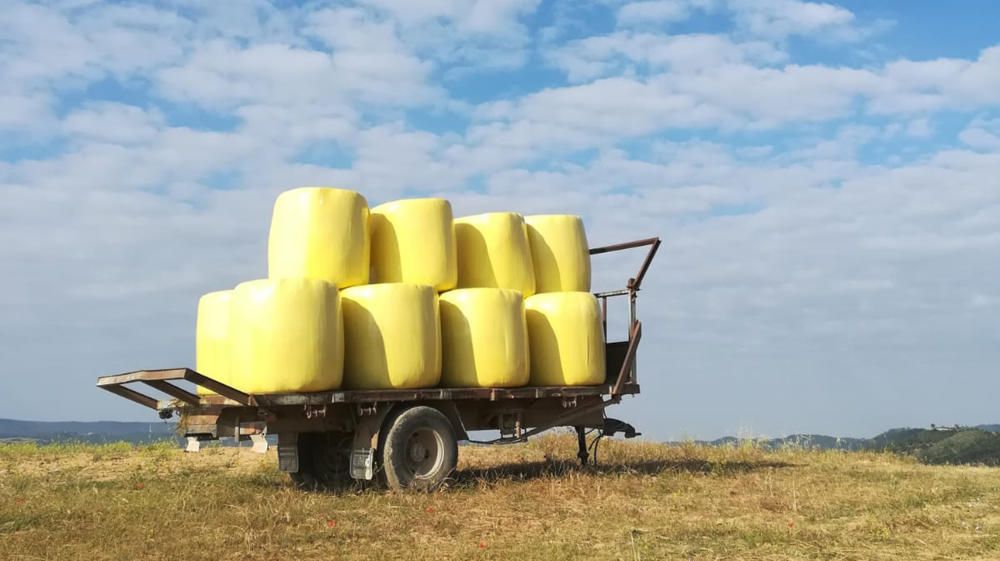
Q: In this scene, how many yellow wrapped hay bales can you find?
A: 9